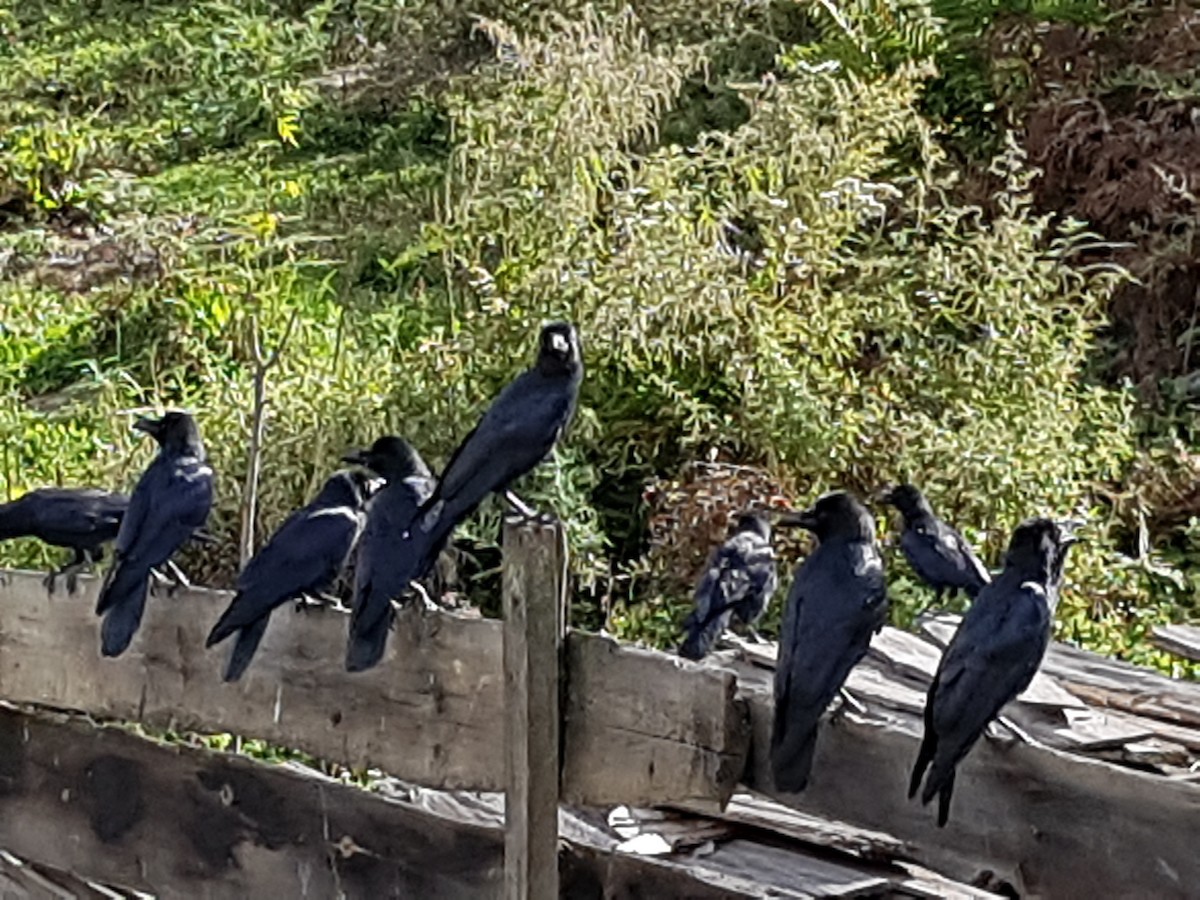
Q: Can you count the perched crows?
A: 9